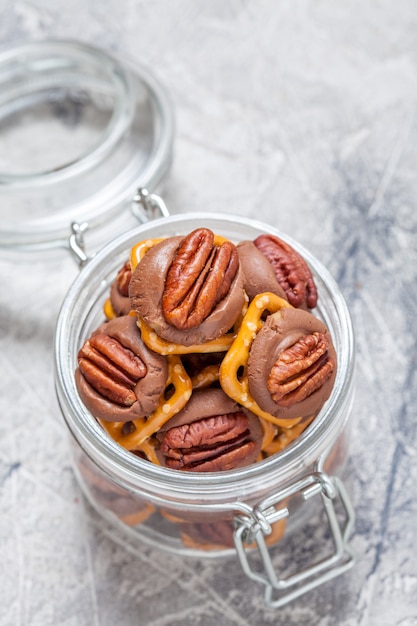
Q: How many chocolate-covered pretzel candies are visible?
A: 6